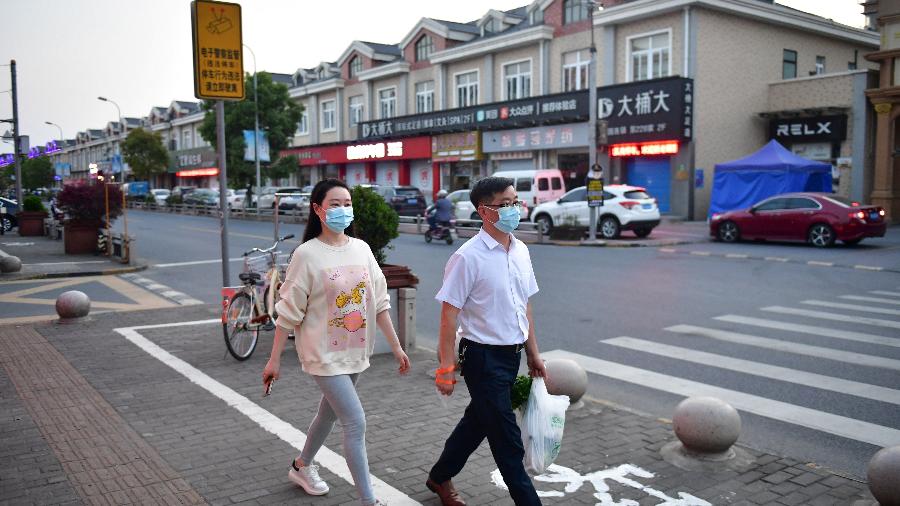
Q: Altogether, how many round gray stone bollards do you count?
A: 5